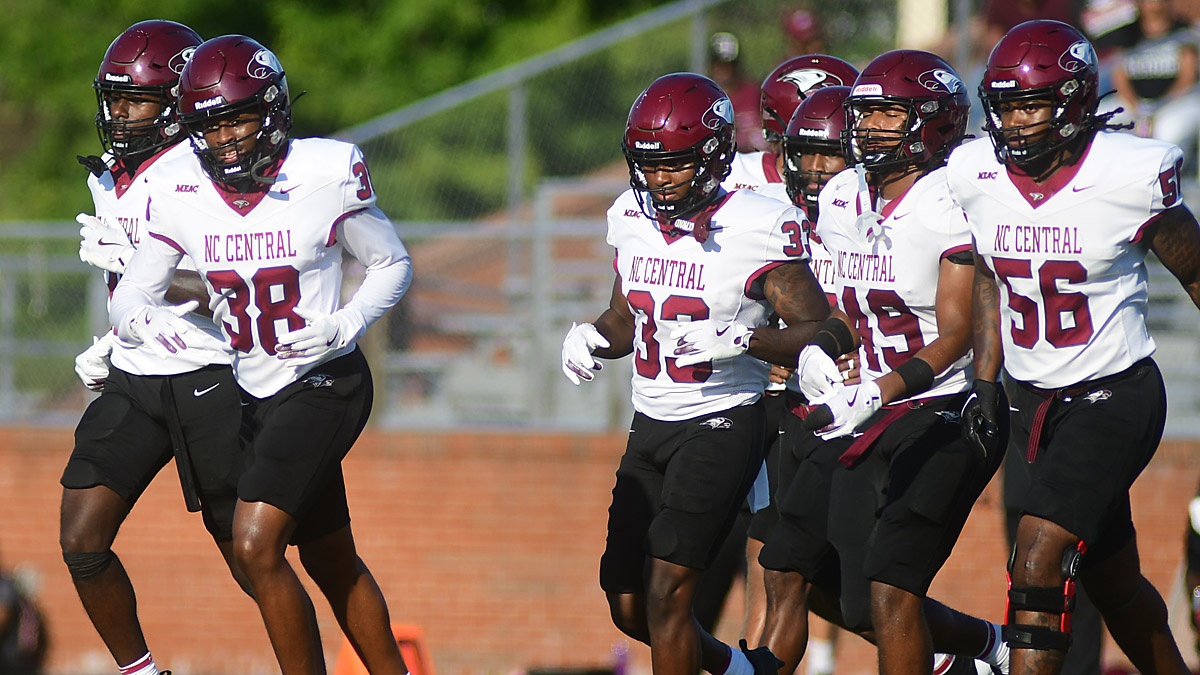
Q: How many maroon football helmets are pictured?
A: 7